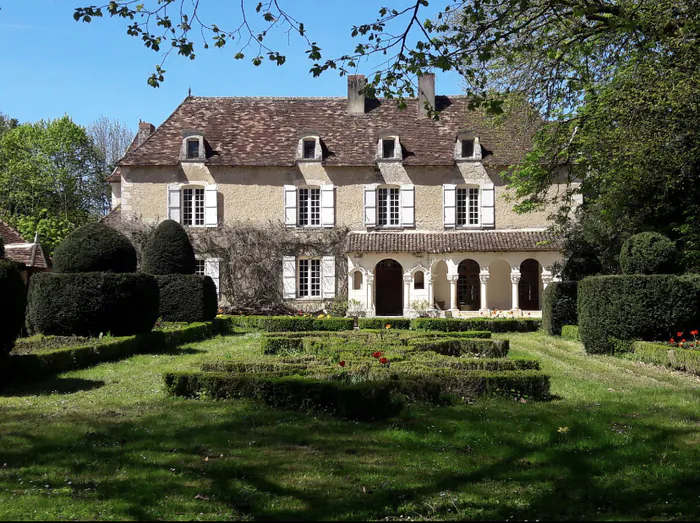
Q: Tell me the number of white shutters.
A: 11